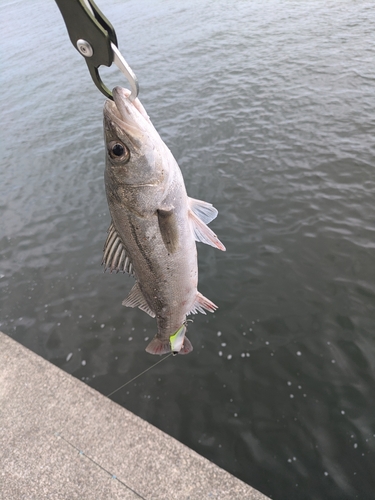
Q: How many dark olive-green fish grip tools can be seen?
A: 1